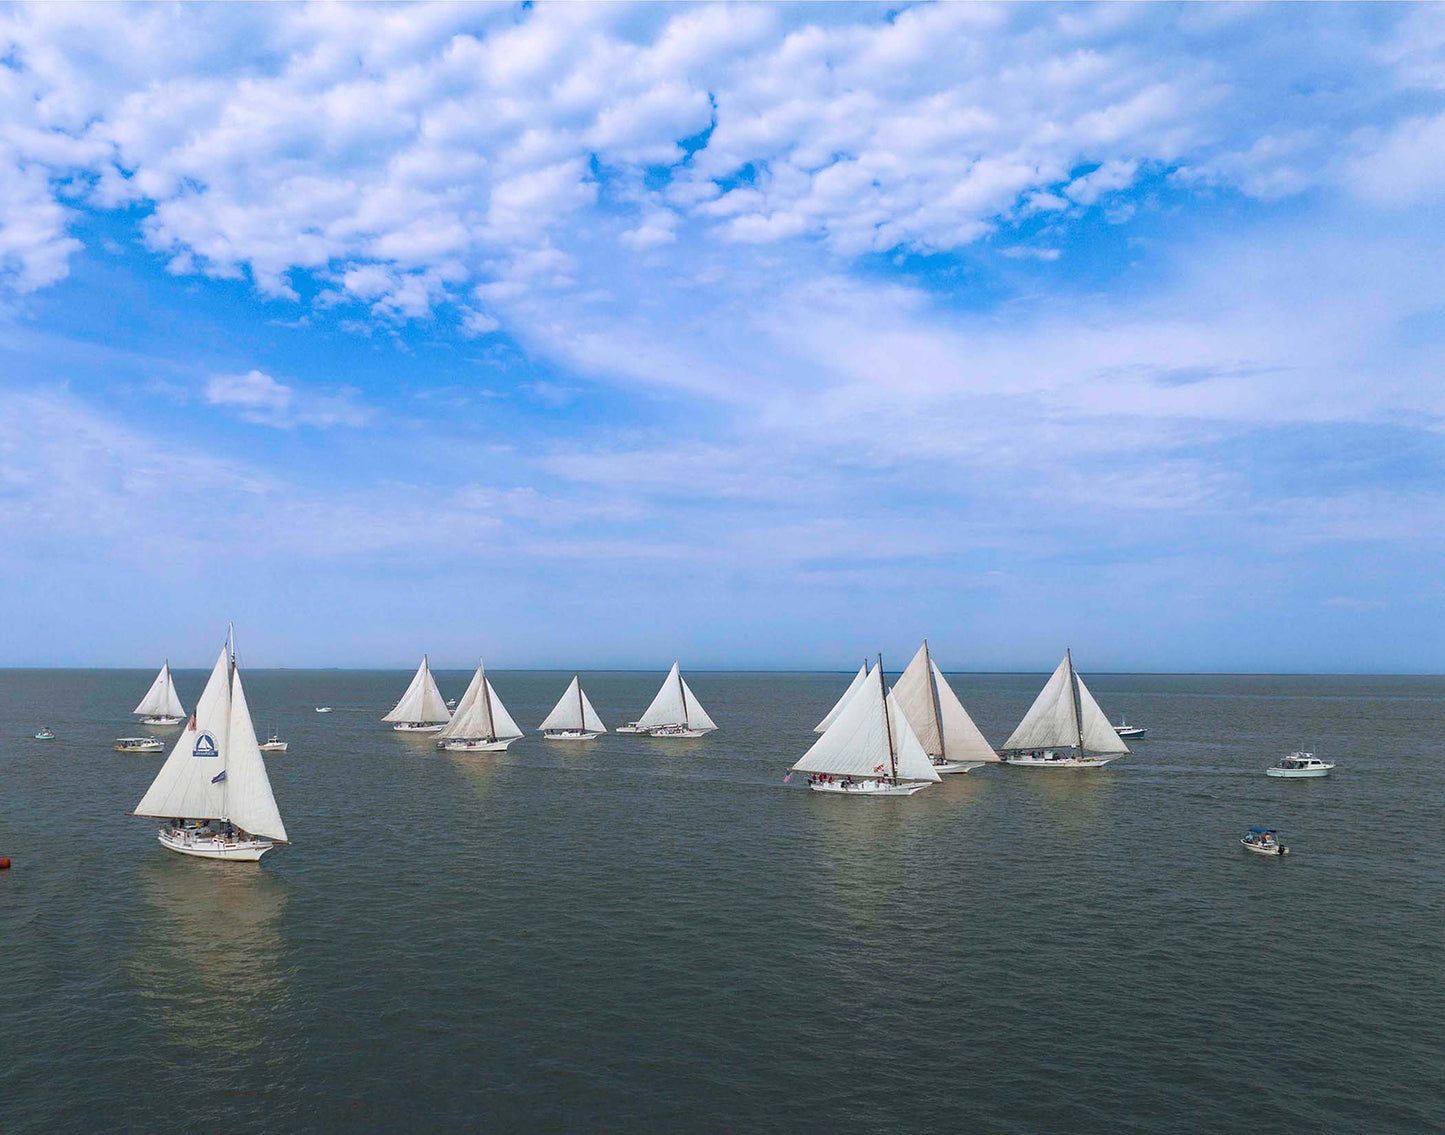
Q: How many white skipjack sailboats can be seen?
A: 10